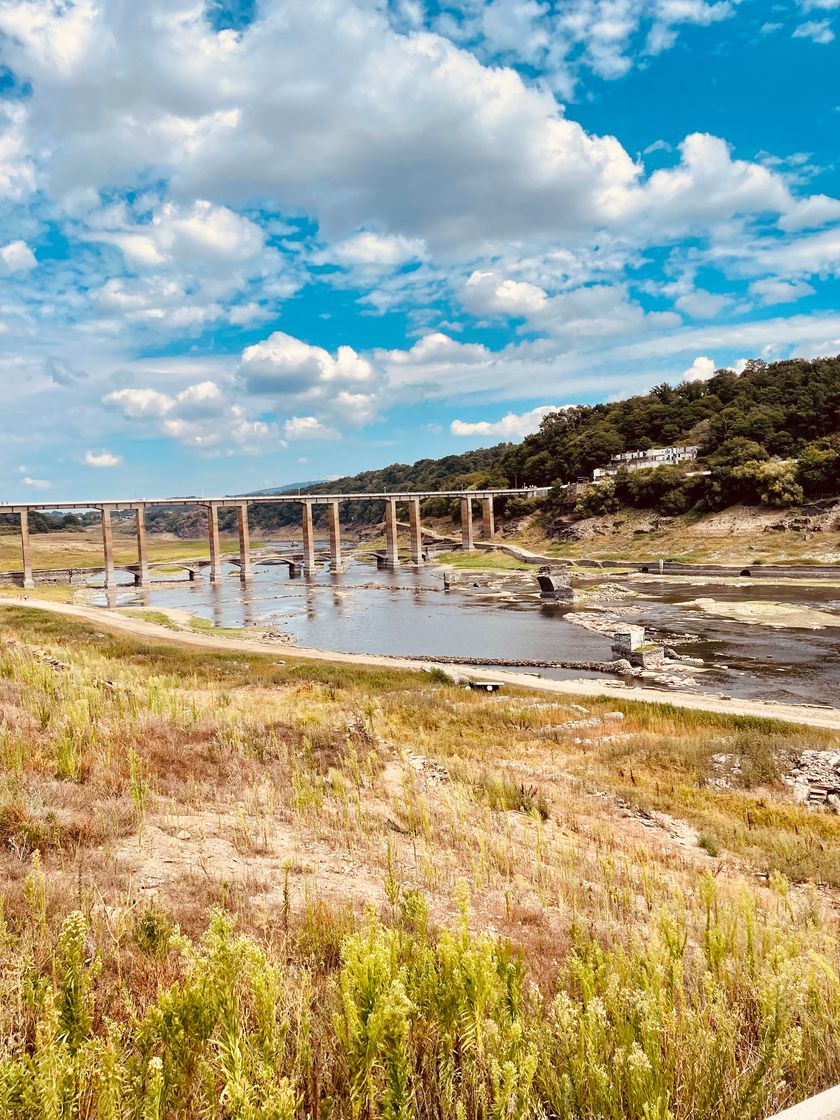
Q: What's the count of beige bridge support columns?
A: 11